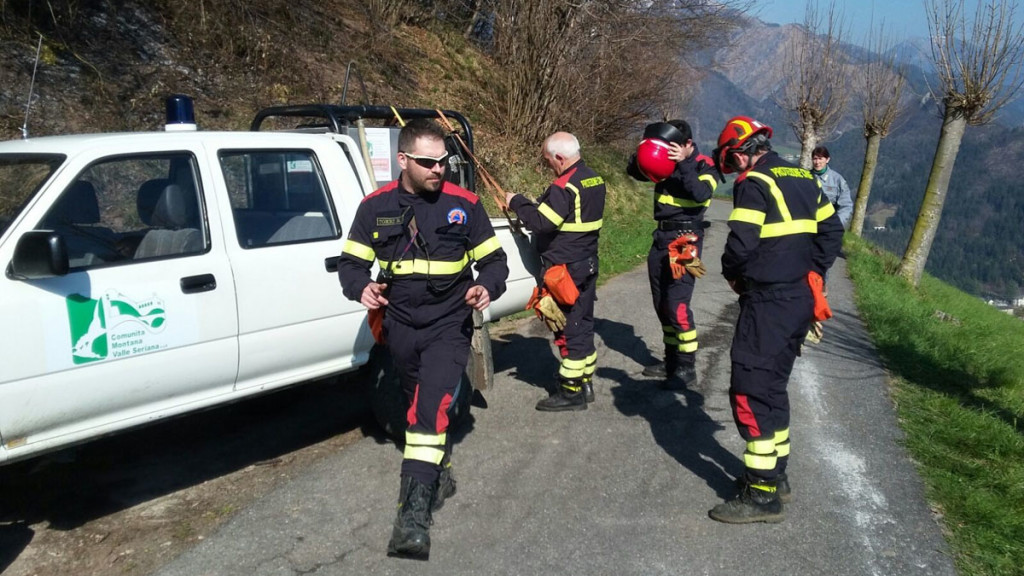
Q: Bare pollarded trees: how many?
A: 3